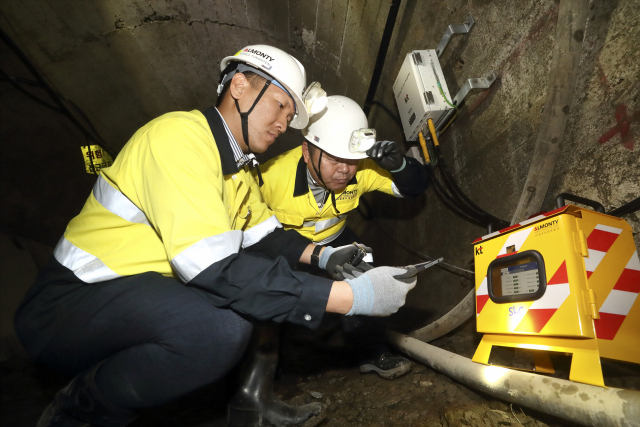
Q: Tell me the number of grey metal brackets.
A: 2